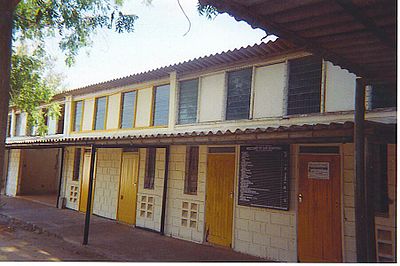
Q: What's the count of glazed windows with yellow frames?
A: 4